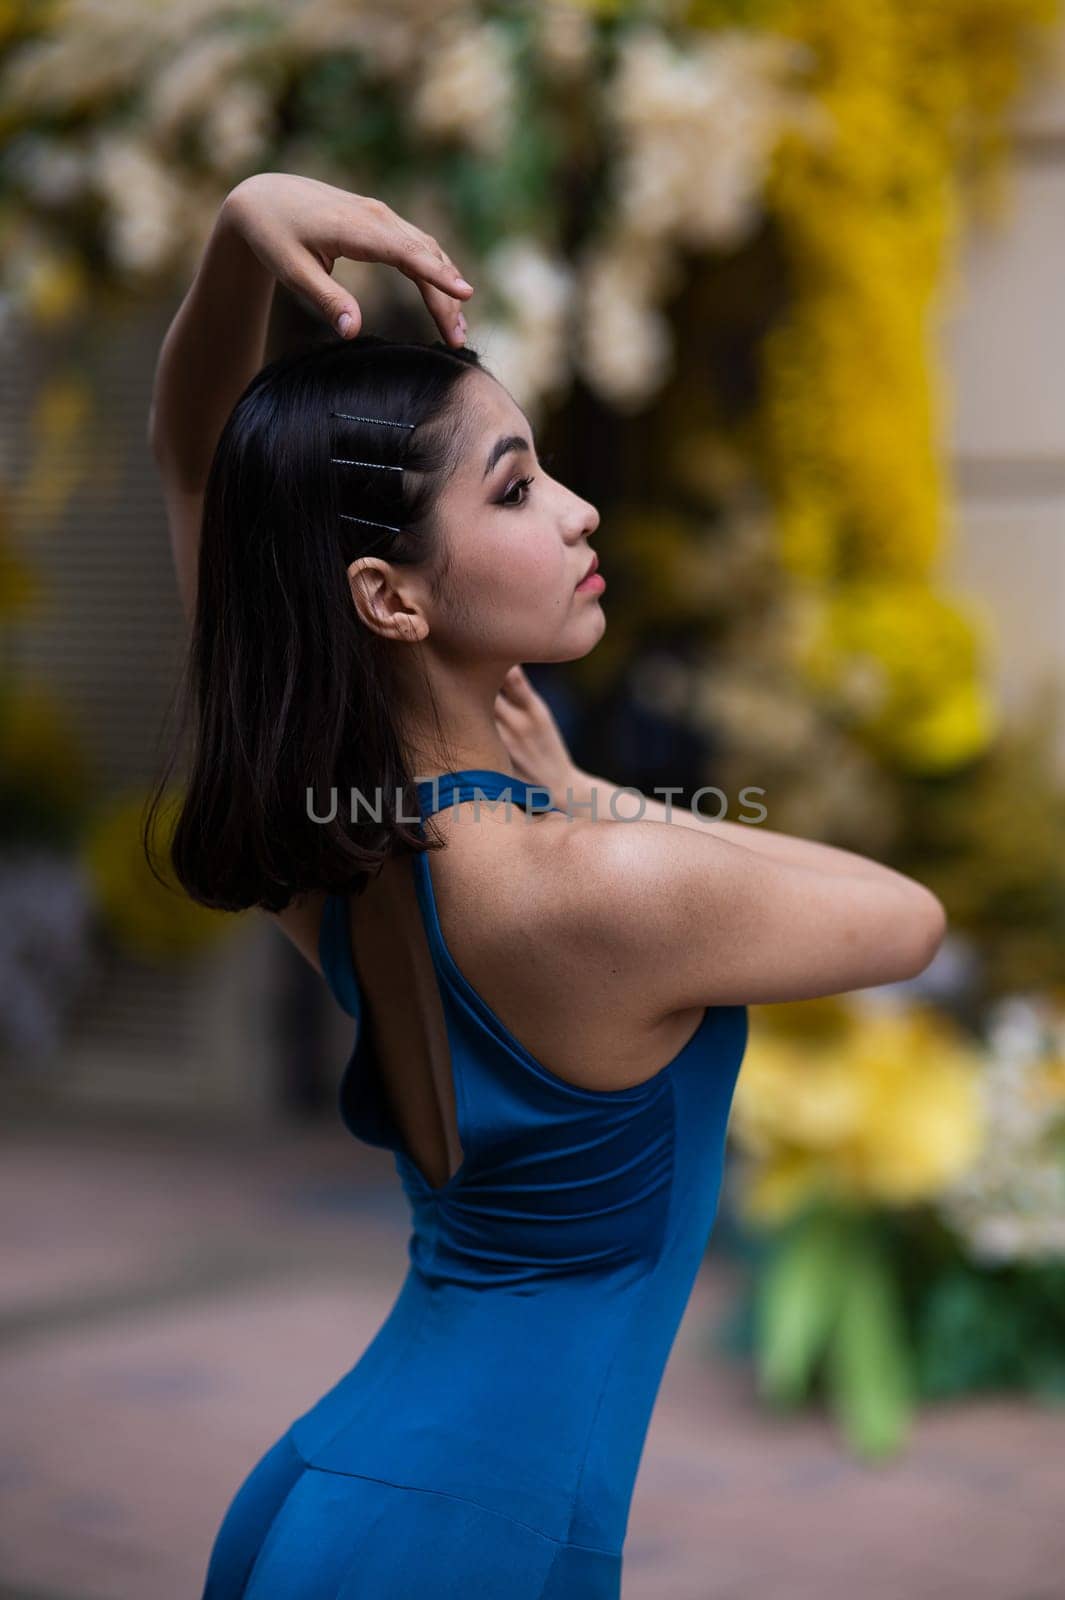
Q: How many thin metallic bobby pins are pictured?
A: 3